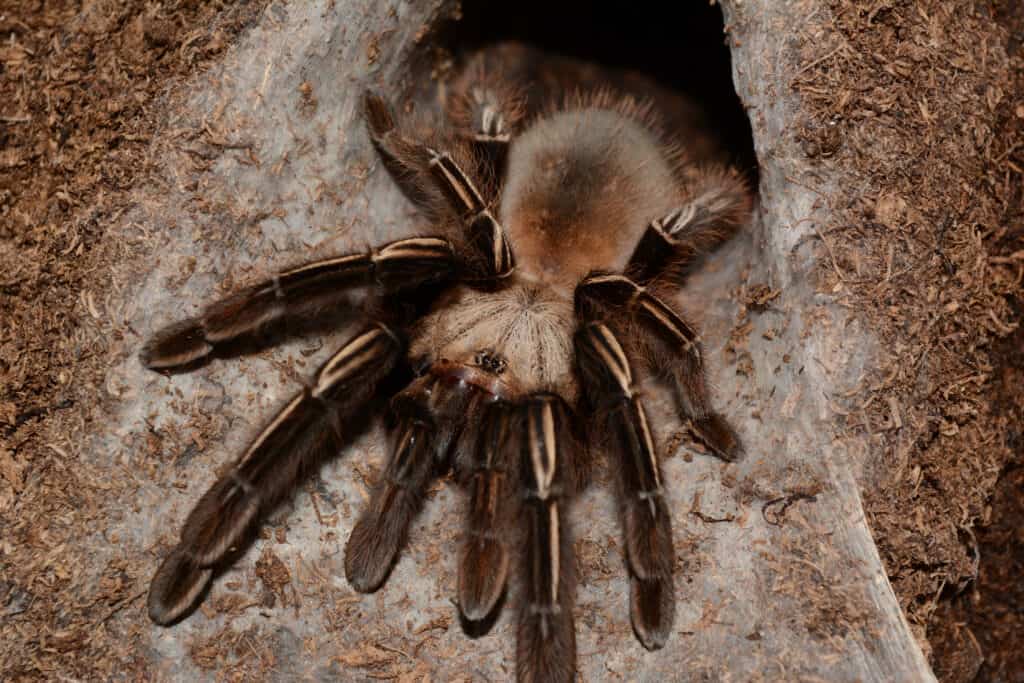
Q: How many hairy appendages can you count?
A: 10